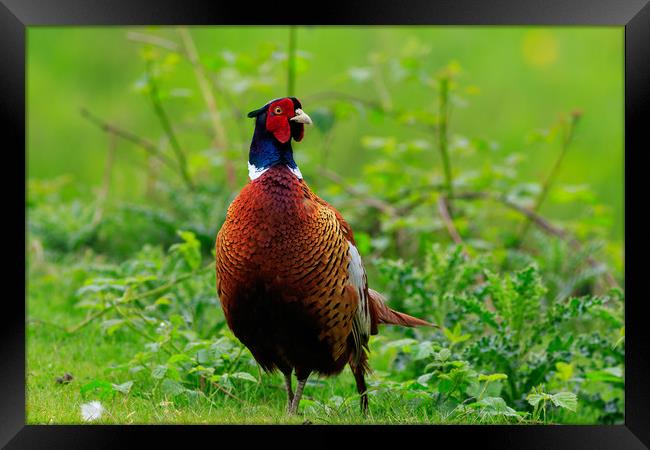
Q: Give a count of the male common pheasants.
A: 1